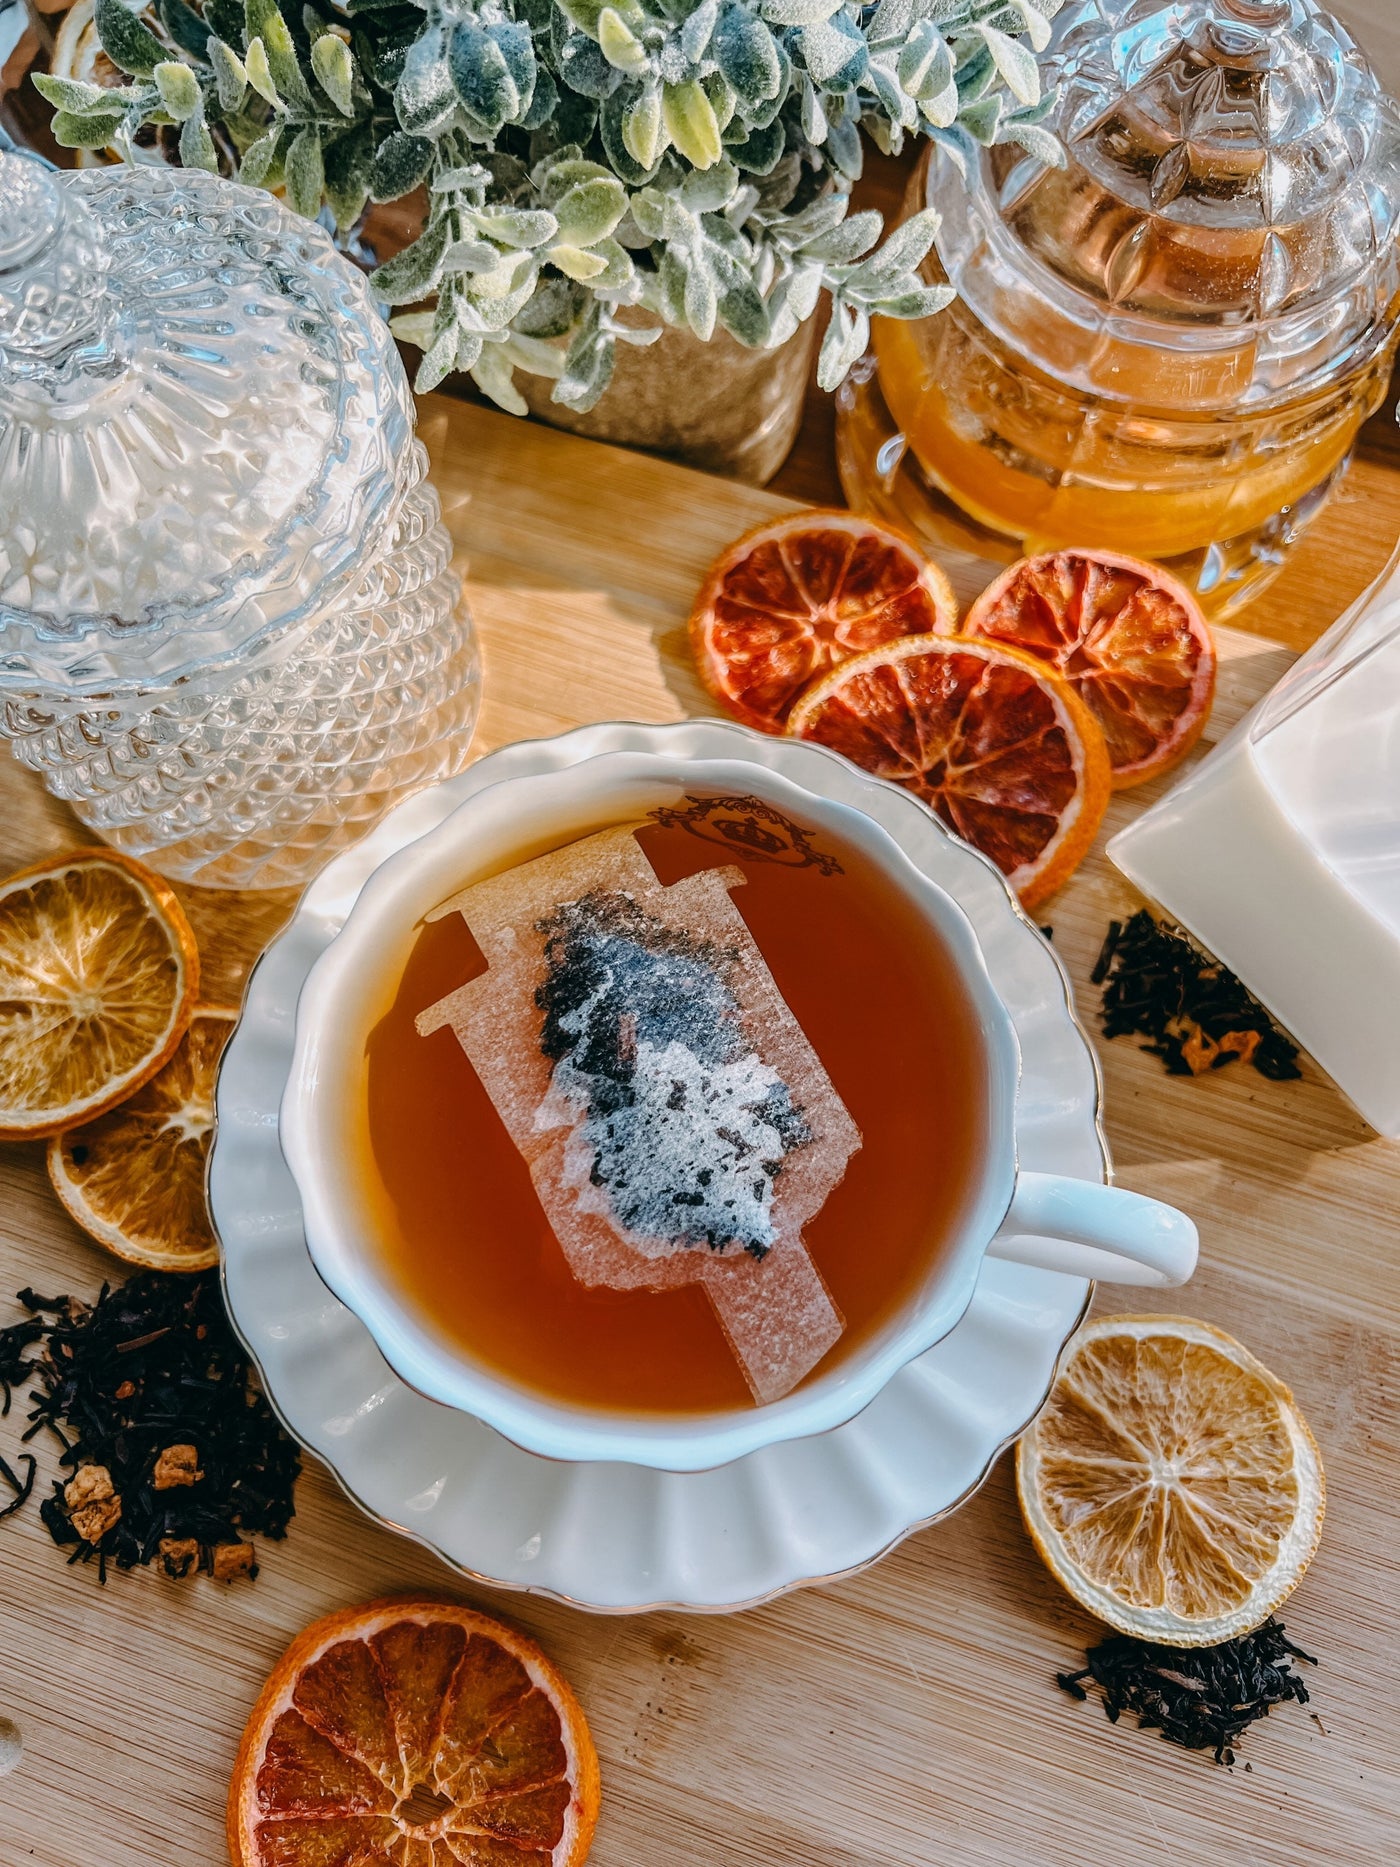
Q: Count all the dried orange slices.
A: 7